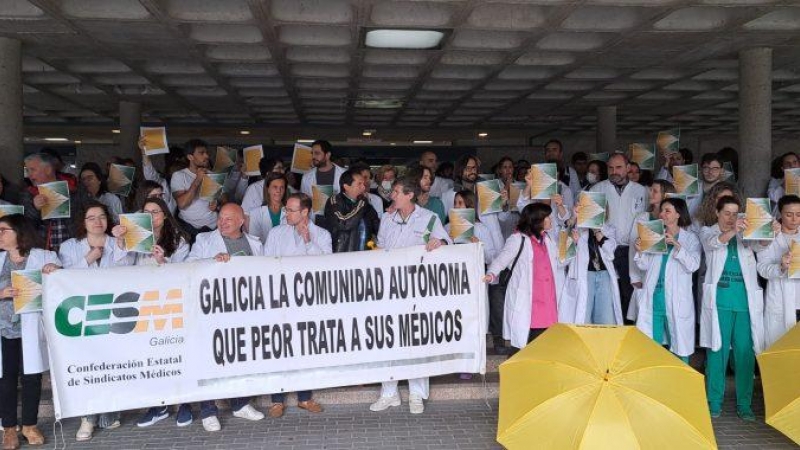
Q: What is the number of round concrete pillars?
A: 4